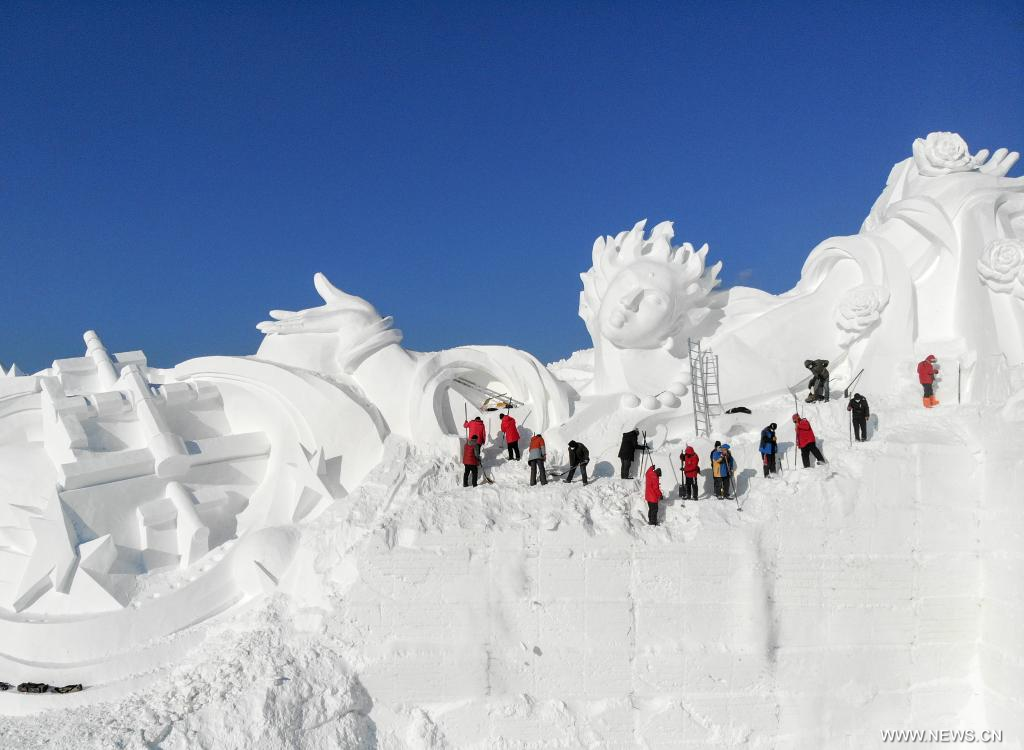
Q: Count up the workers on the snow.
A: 15